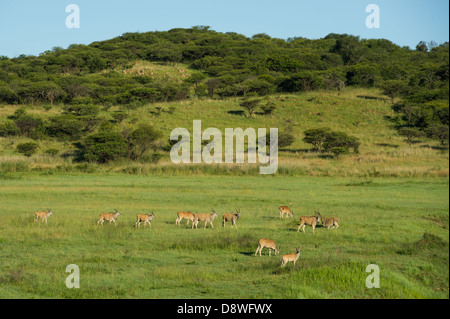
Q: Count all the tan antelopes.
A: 11